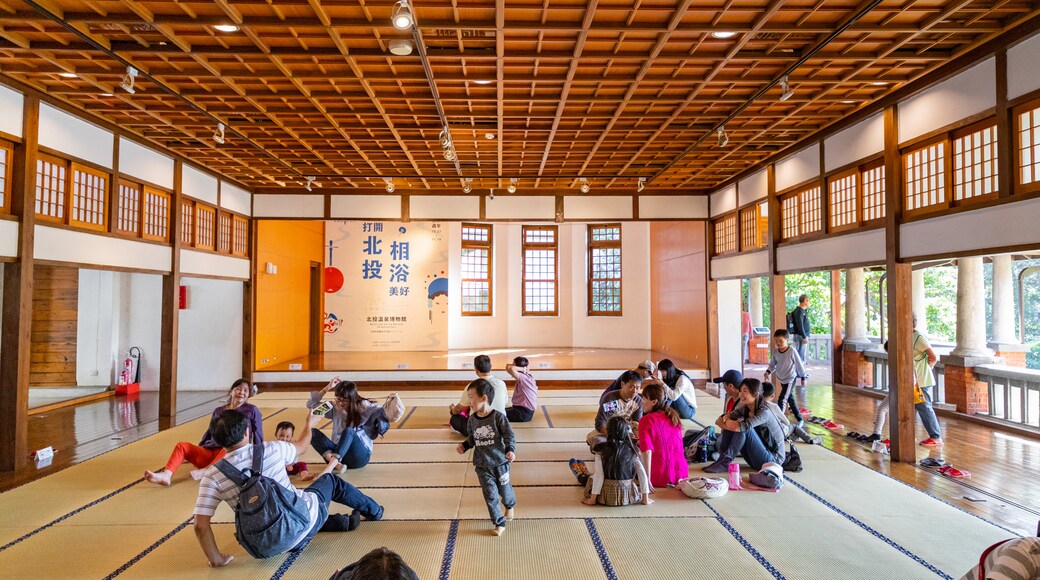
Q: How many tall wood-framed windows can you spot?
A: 3